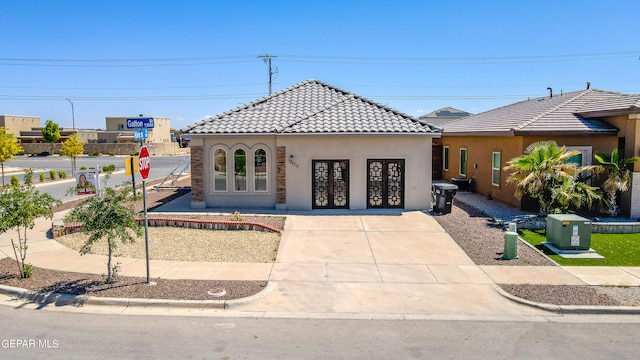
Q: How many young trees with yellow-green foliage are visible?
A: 2